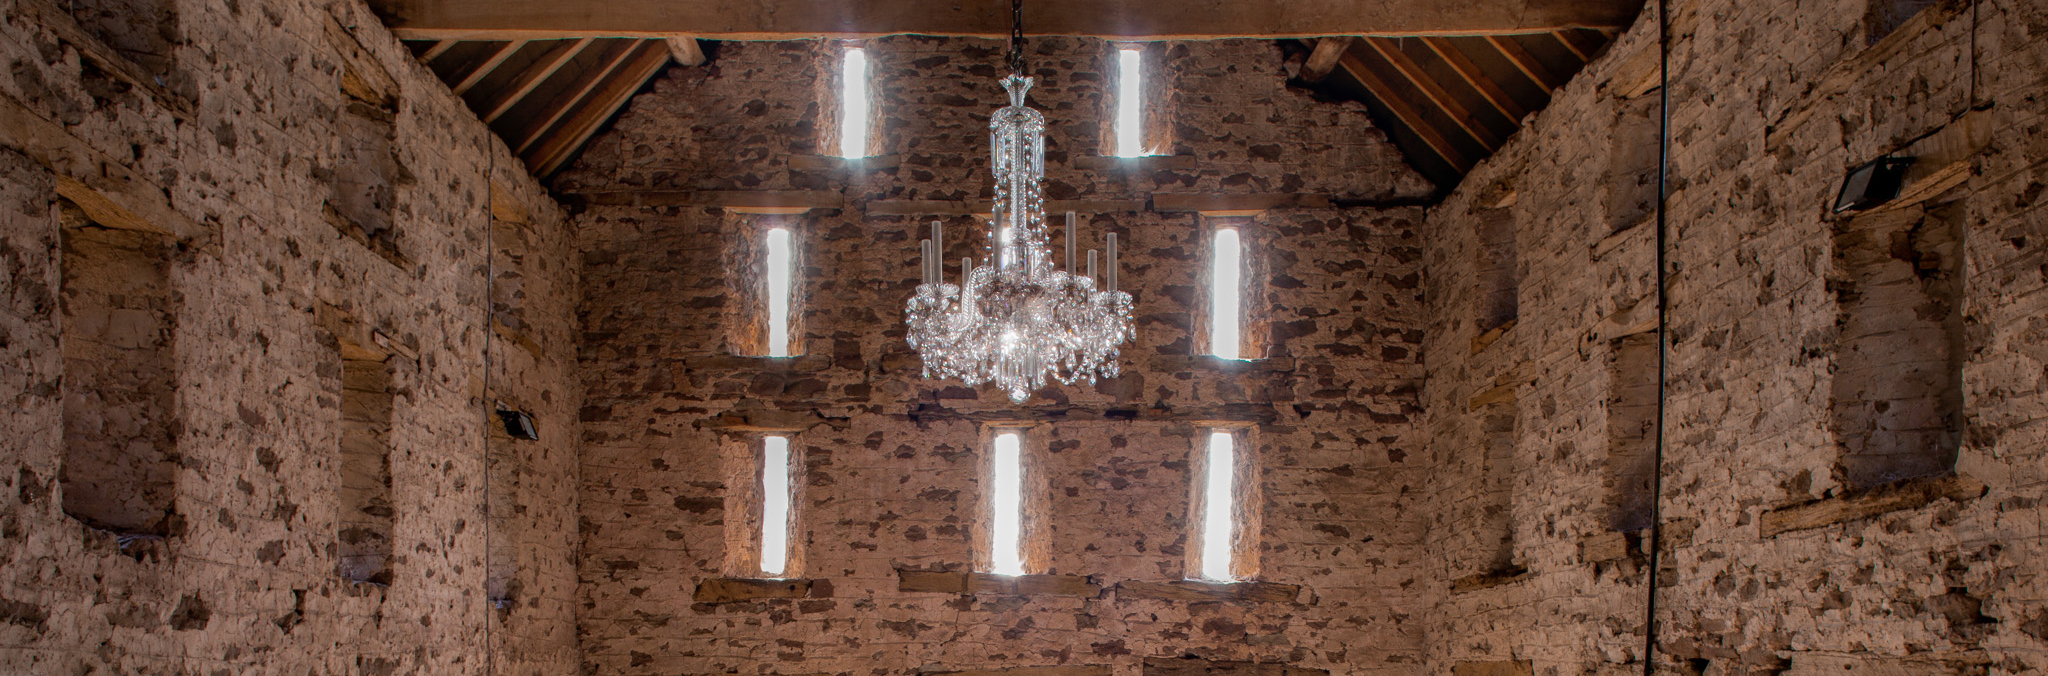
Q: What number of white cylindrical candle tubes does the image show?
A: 7